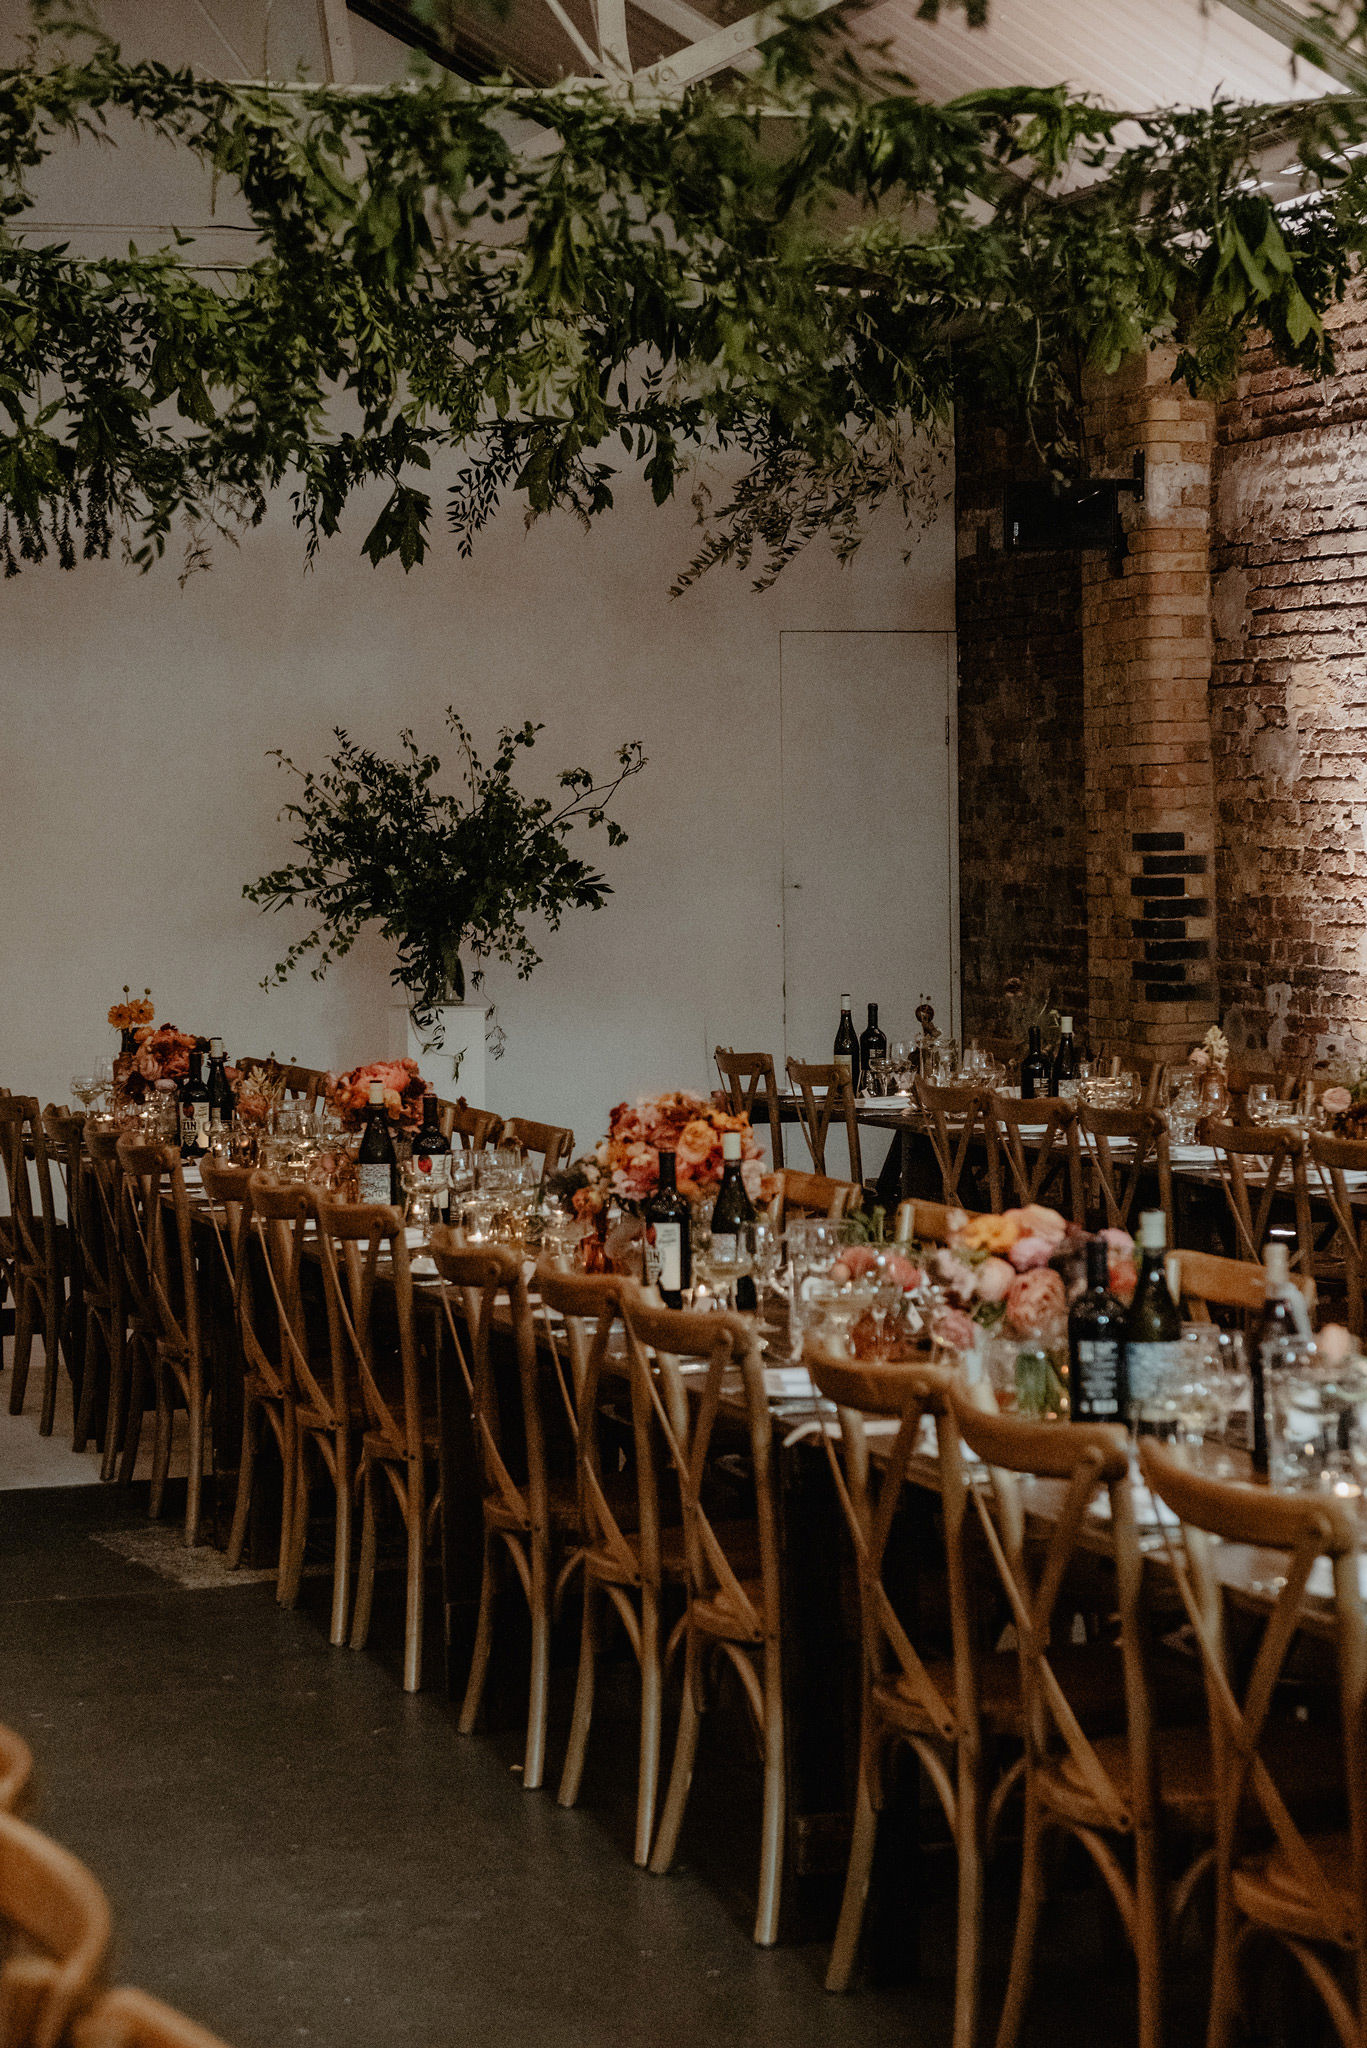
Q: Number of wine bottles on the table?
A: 13